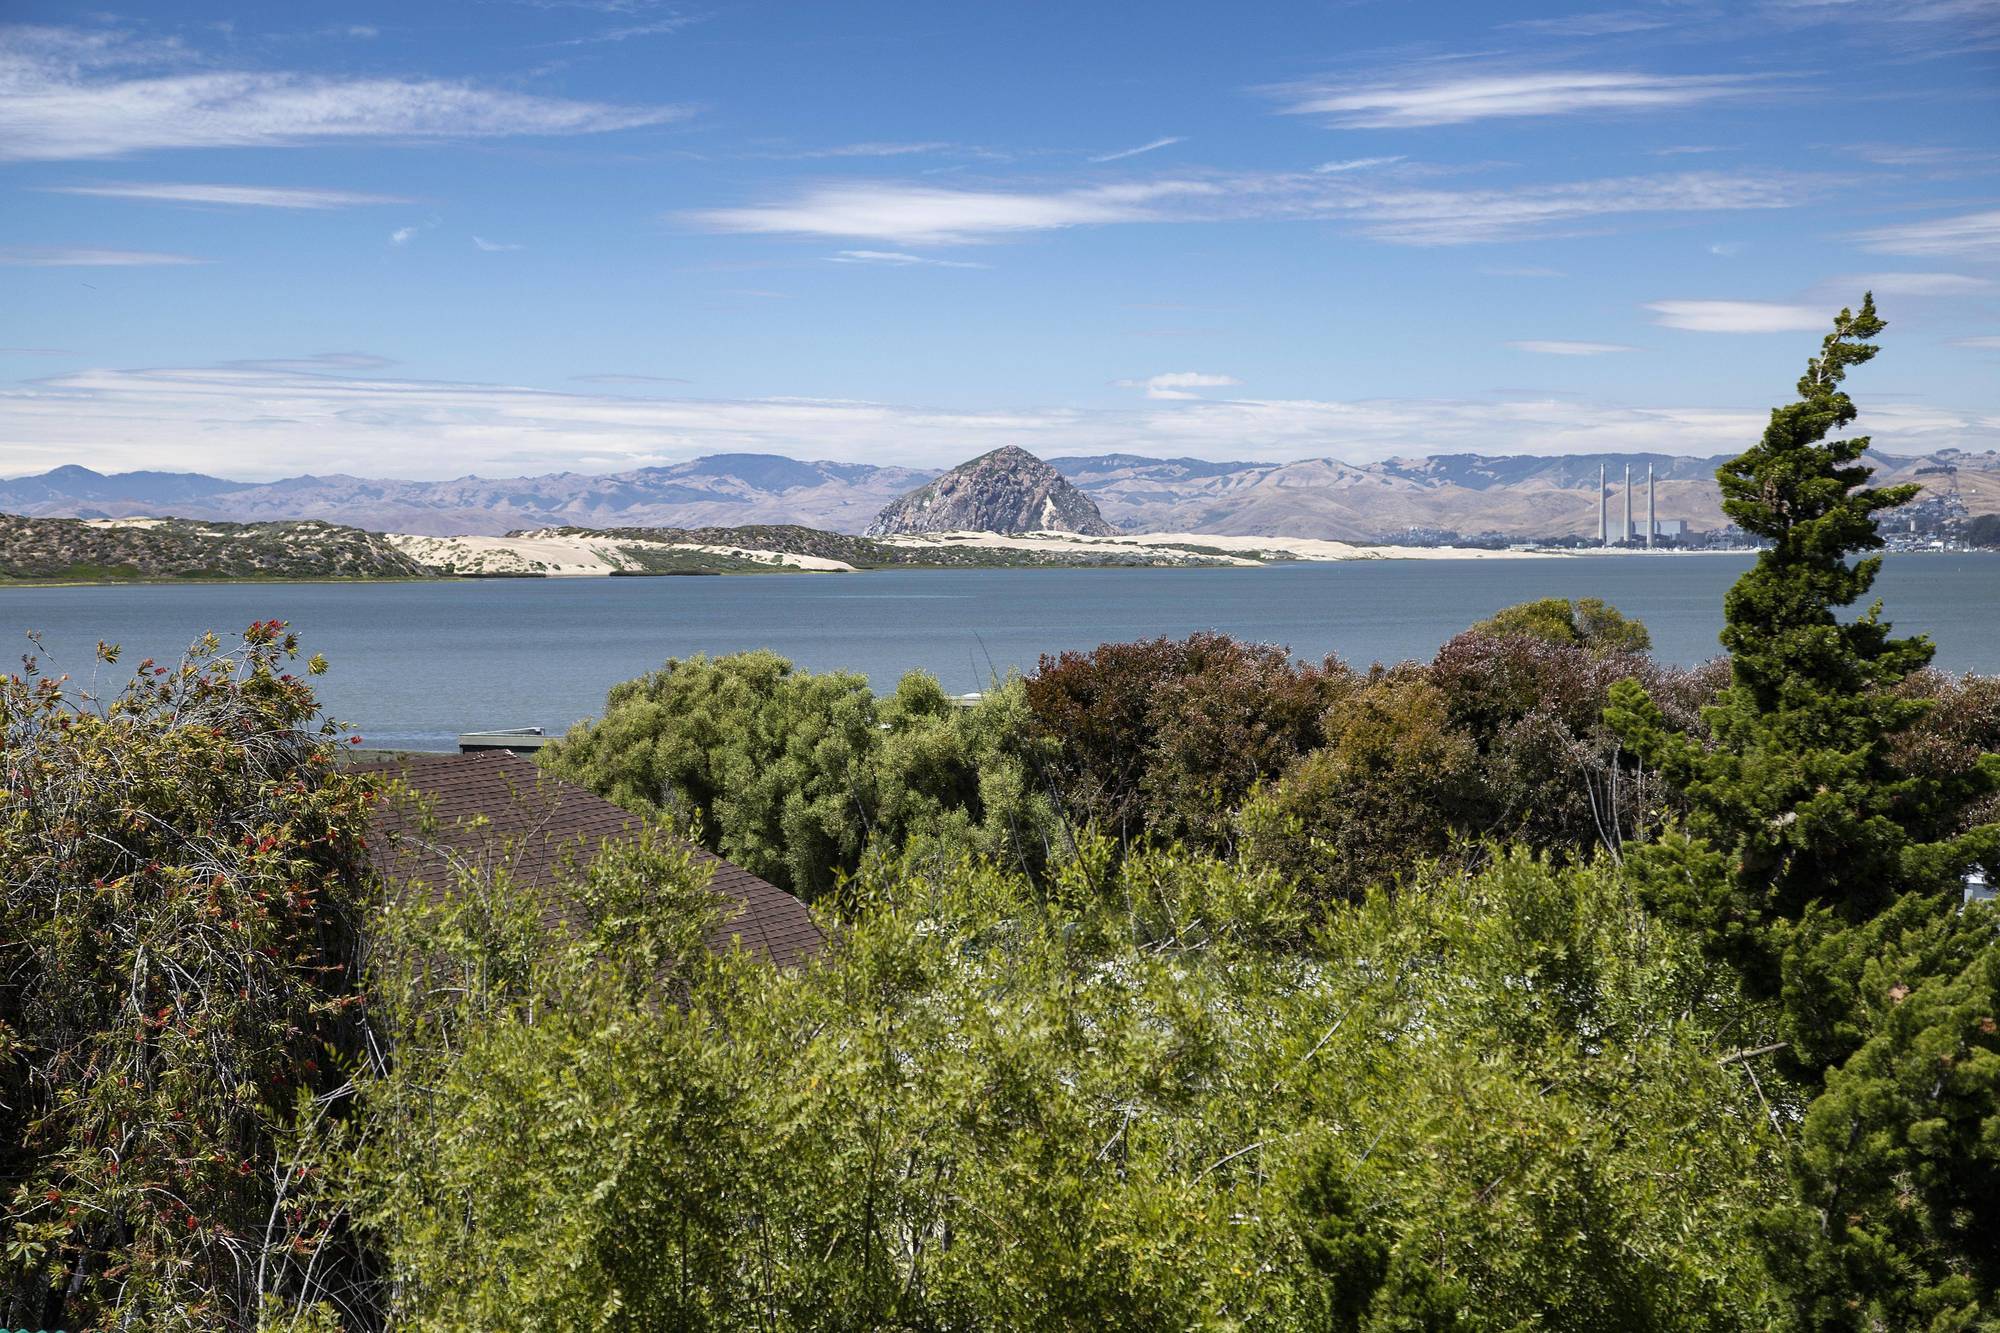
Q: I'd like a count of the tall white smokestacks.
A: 3